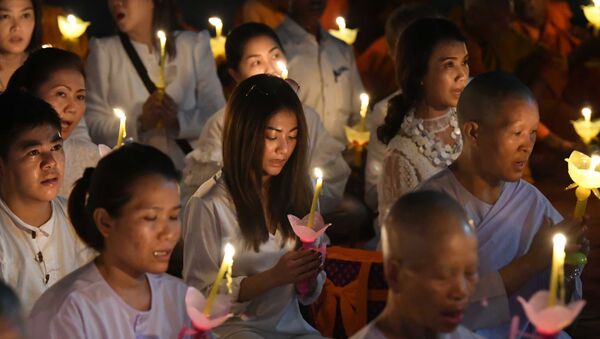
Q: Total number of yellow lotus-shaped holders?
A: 7